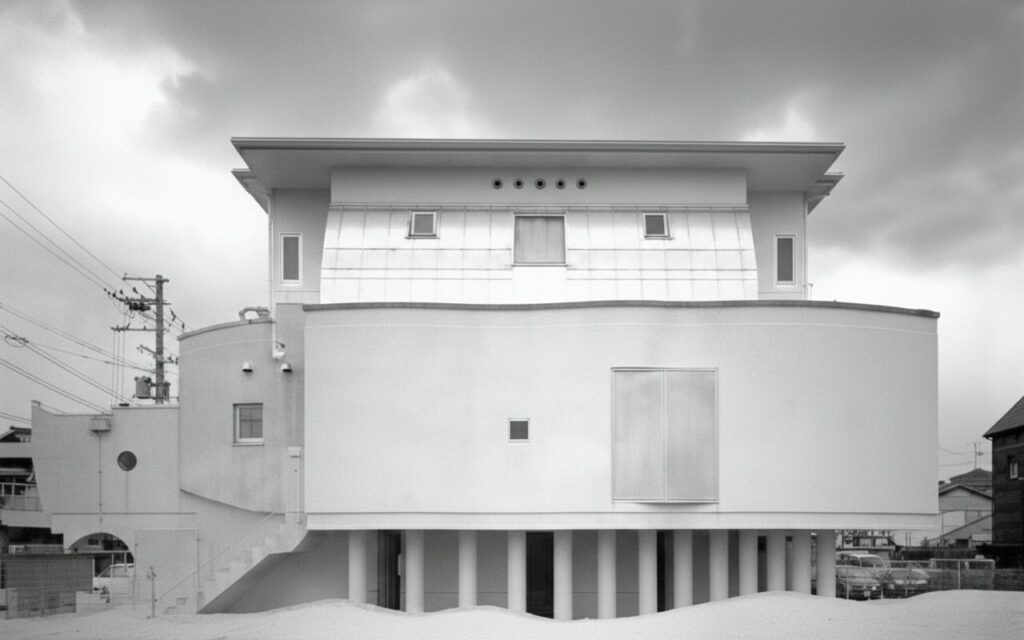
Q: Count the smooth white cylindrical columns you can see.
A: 13